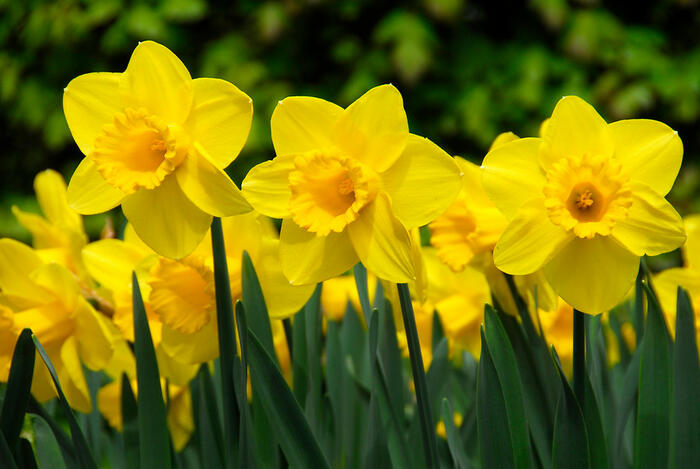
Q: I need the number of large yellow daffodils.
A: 3